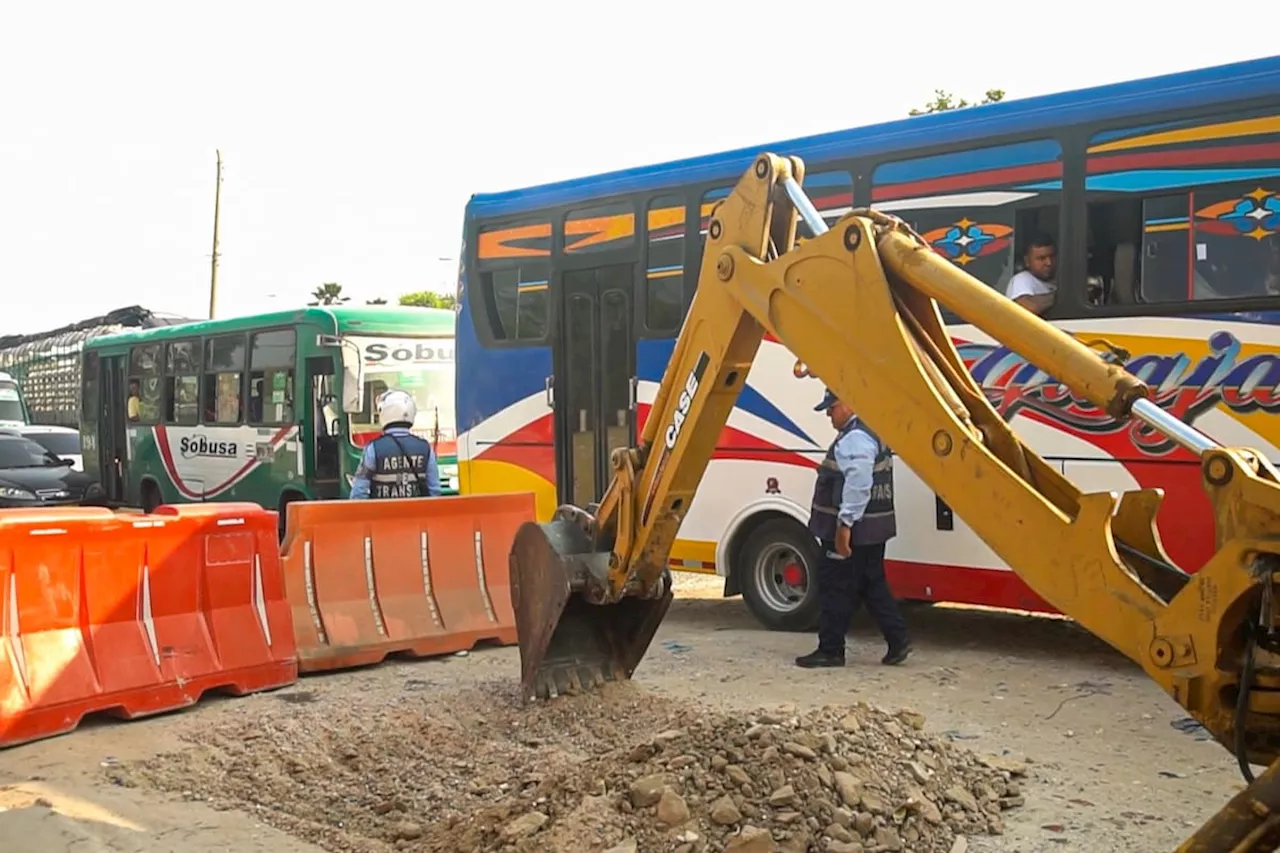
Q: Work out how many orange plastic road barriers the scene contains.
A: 2